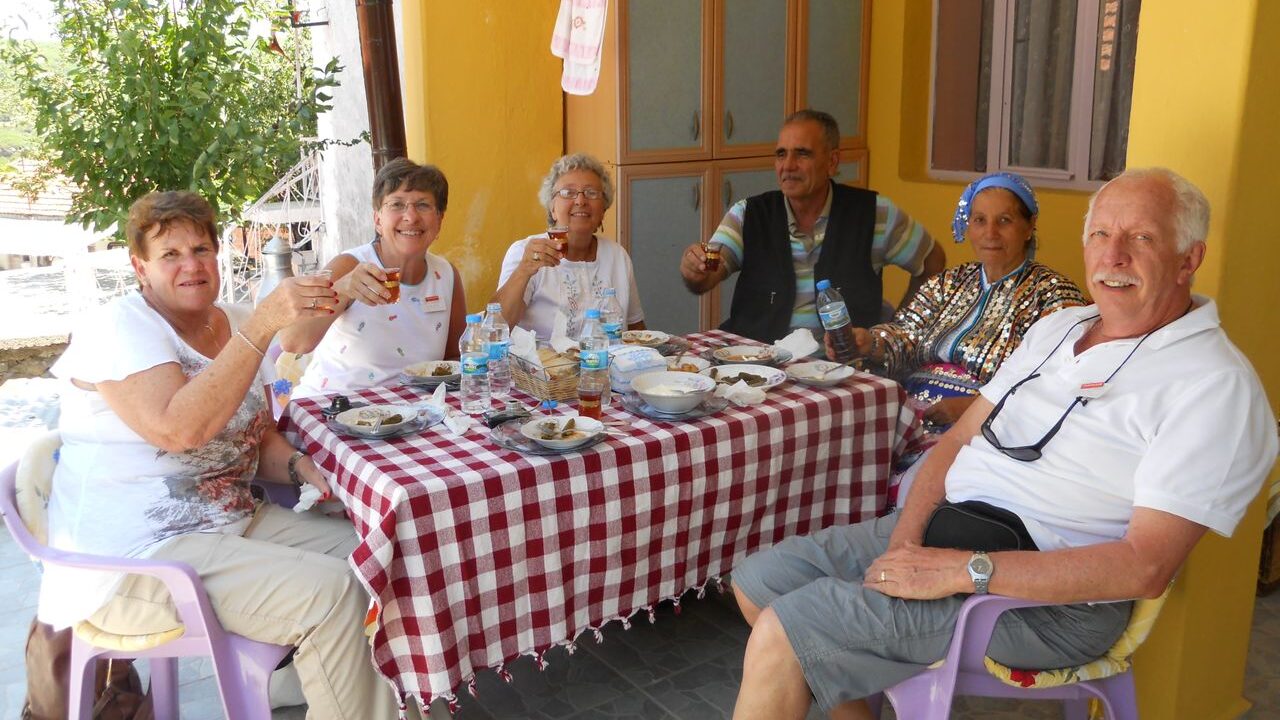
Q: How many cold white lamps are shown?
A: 0